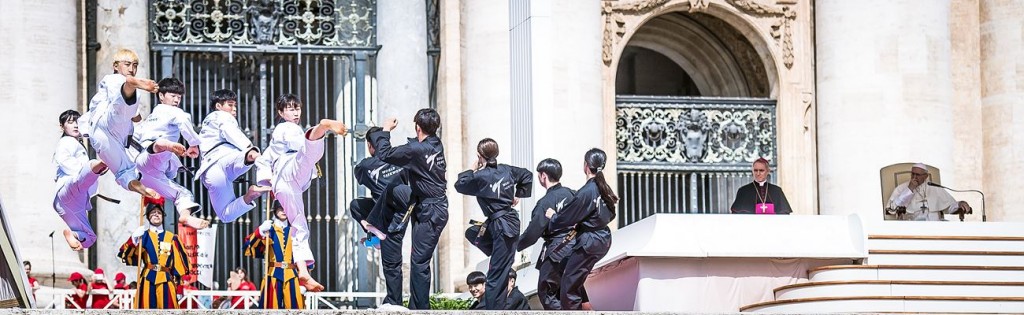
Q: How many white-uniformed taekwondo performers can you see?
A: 5